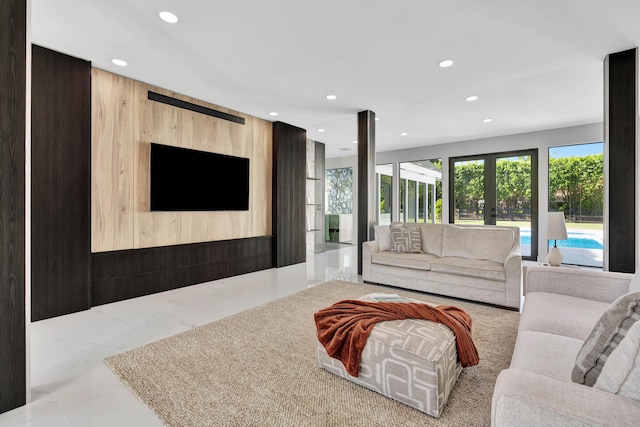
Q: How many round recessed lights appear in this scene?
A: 11